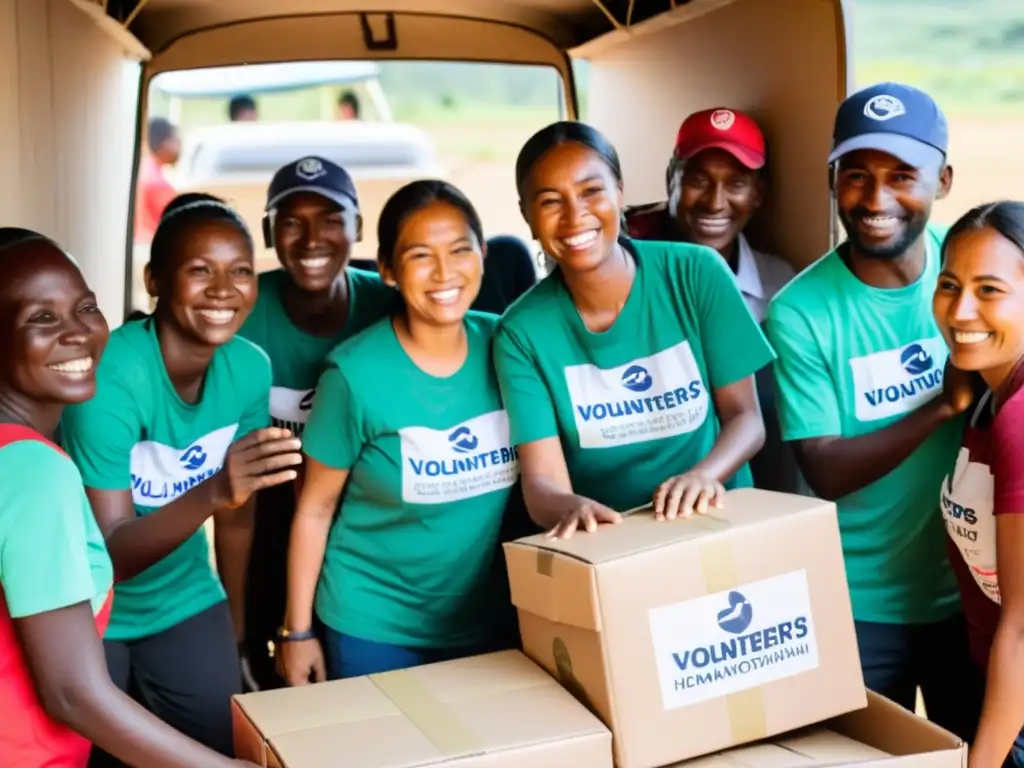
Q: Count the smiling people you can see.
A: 8